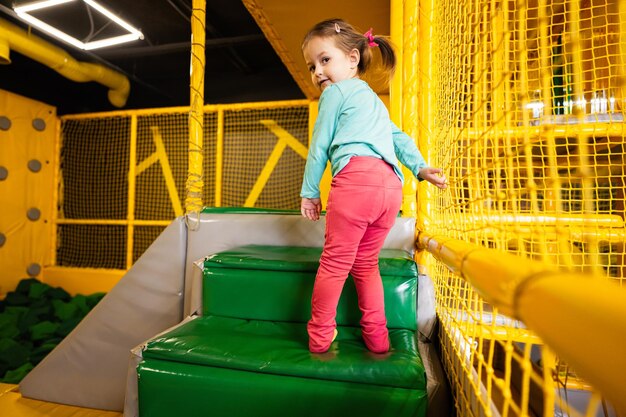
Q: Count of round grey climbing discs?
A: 7